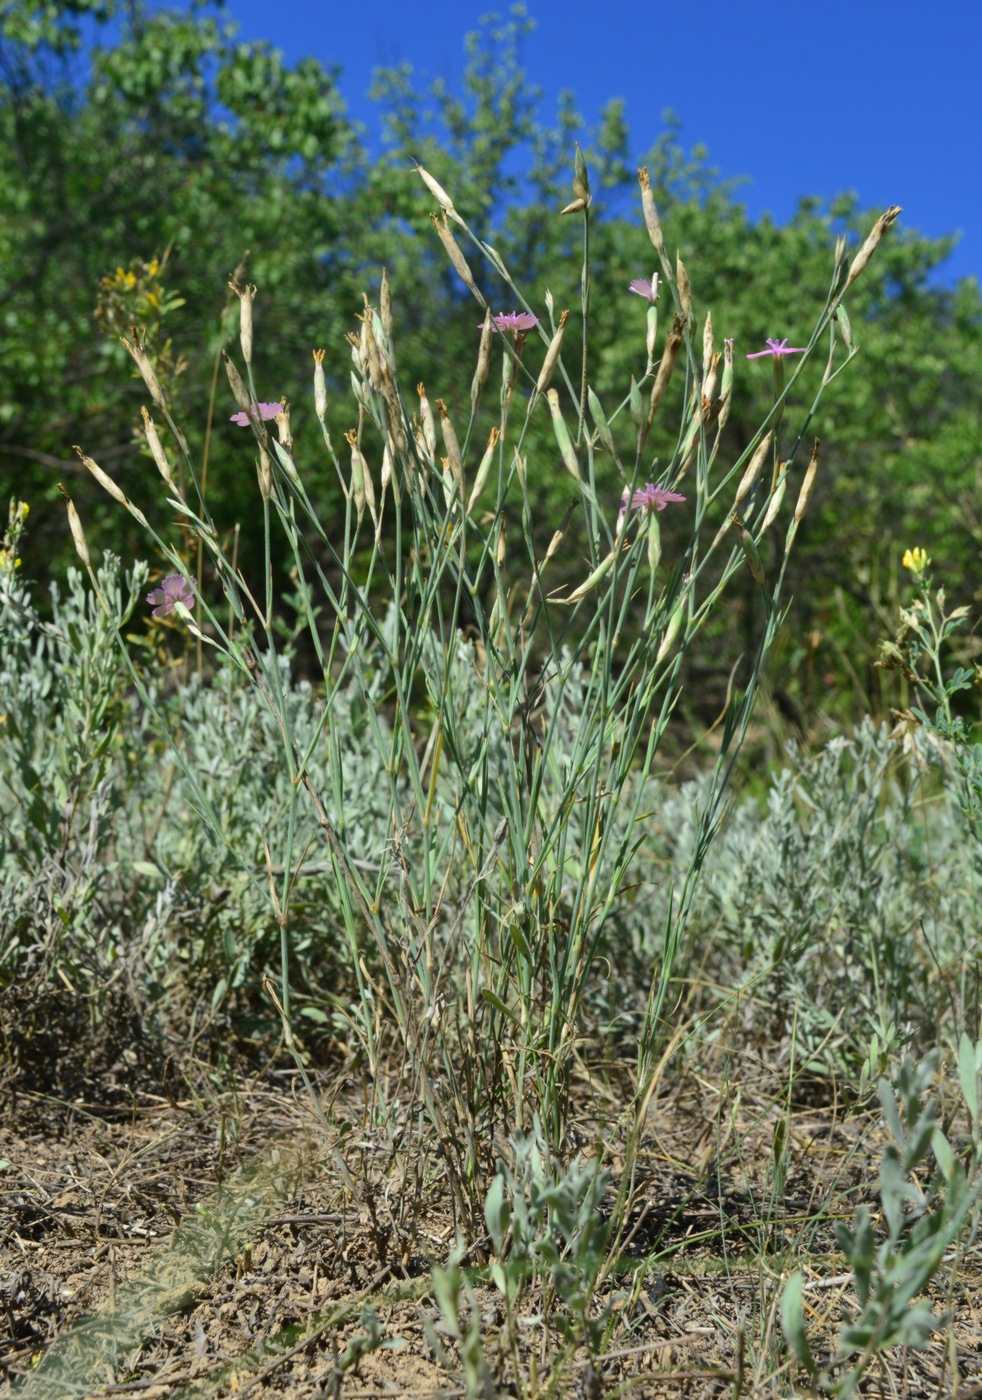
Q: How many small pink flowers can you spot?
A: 6